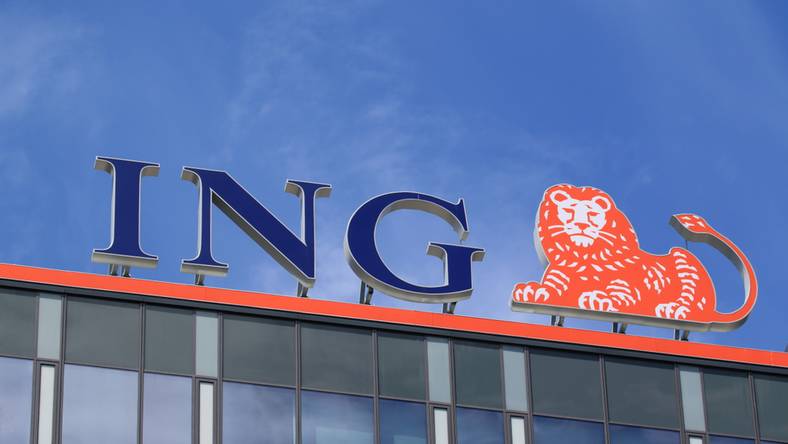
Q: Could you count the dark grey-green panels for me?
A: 11